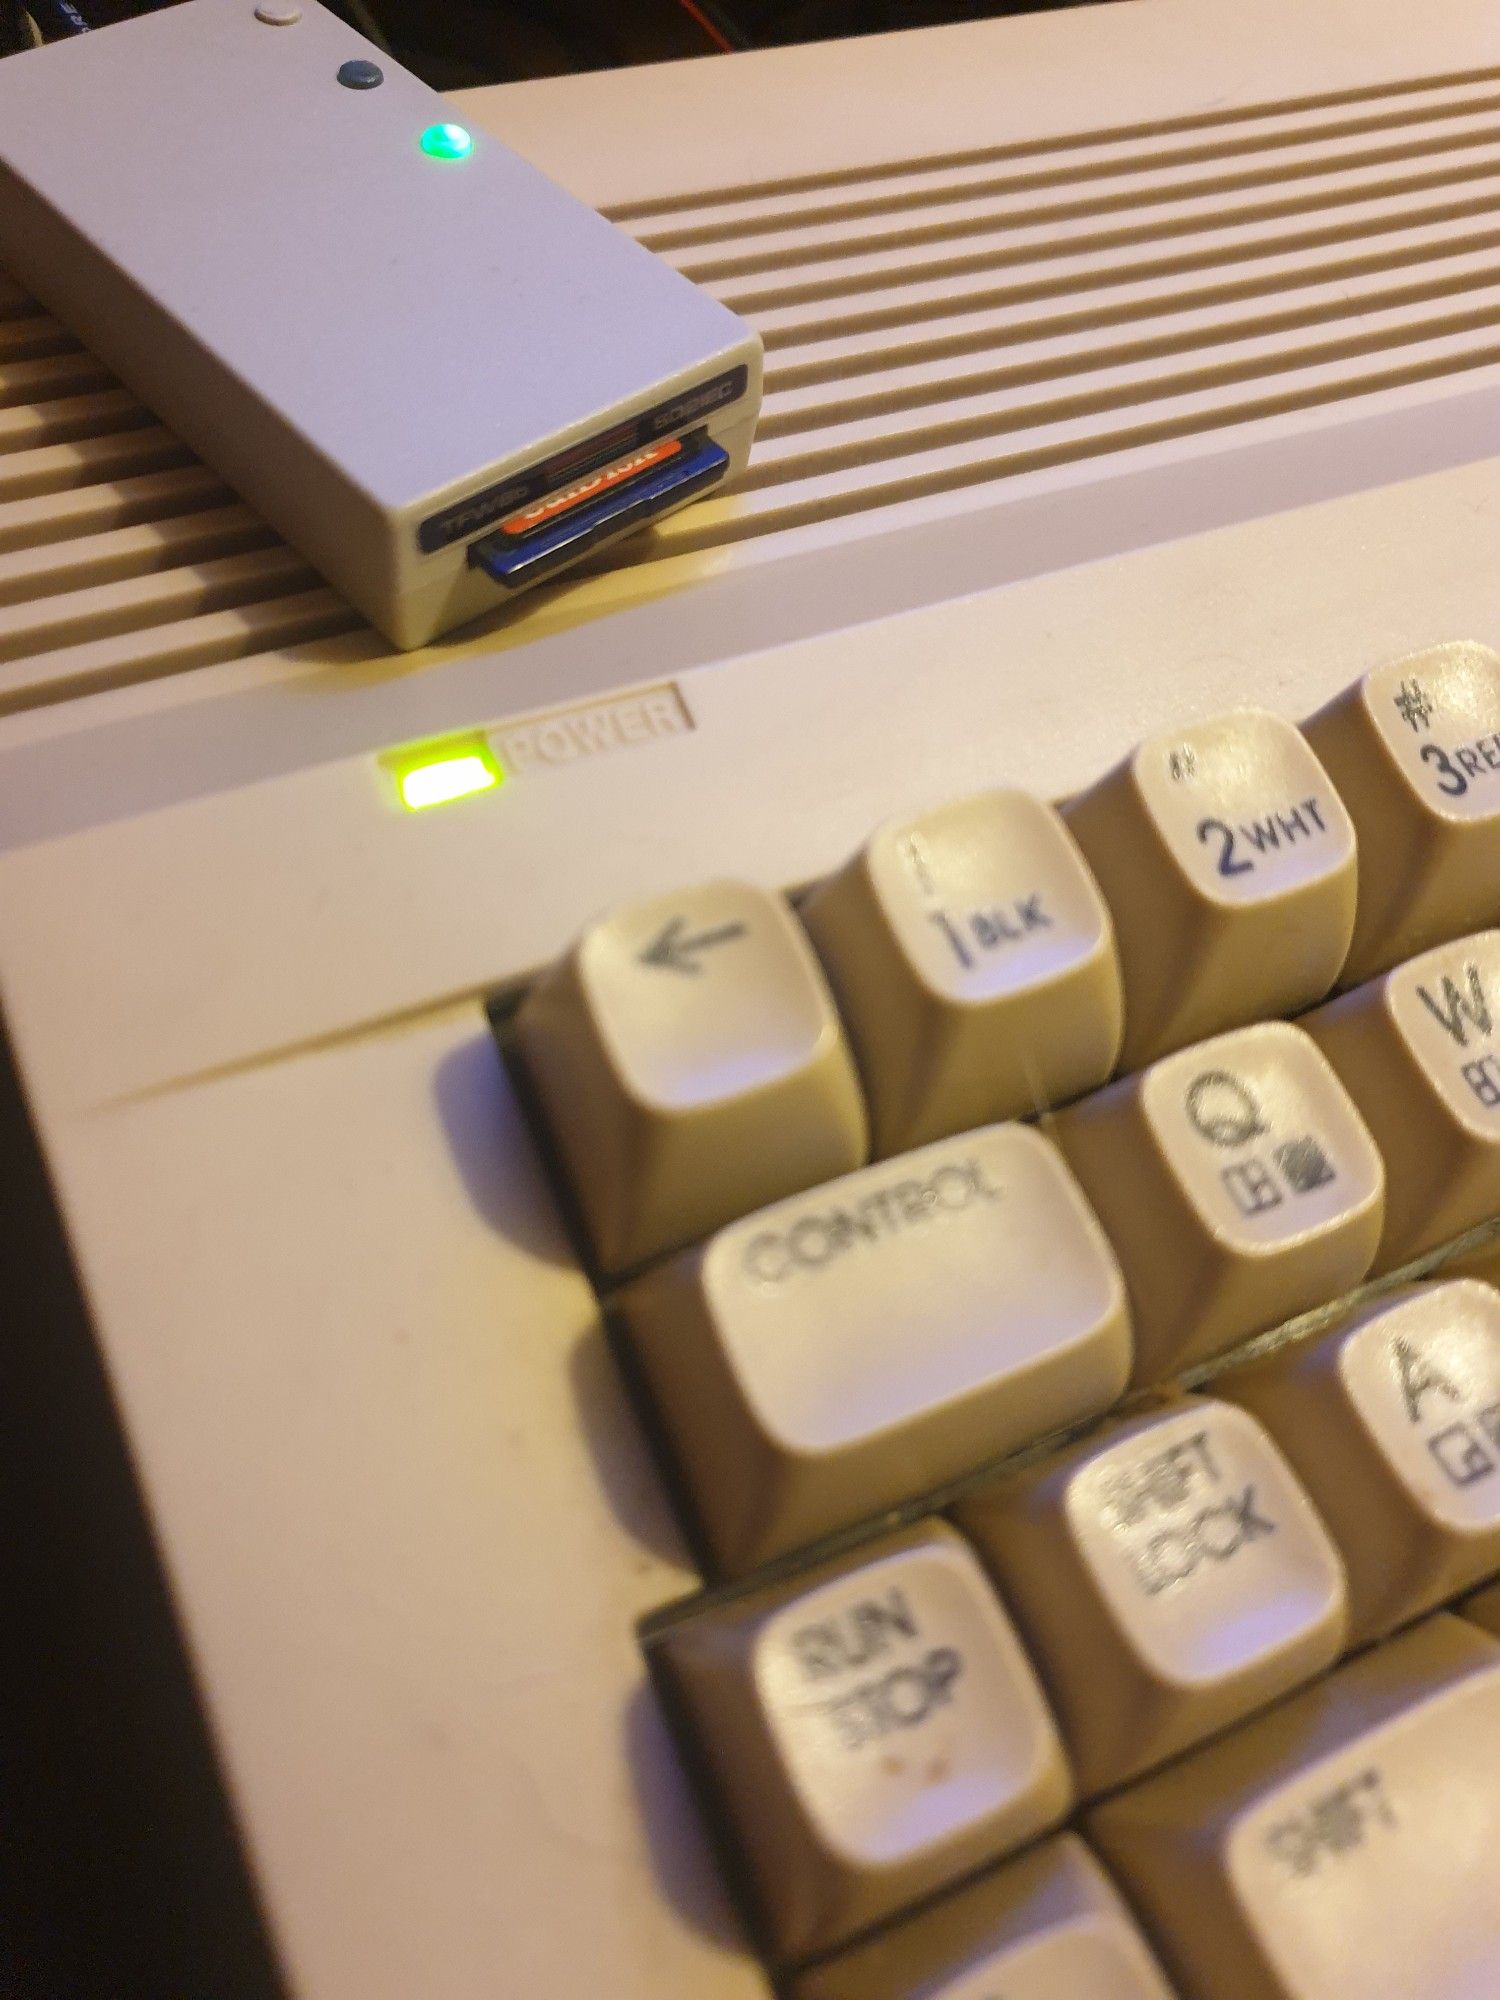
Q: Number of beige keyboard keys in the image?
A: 12